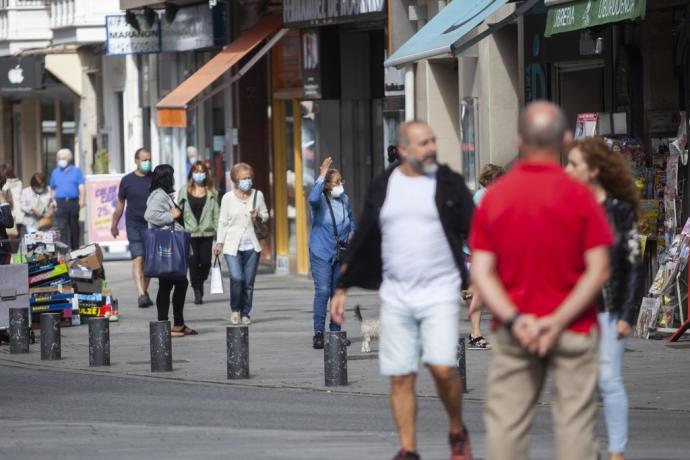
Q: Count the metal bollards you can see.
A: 7